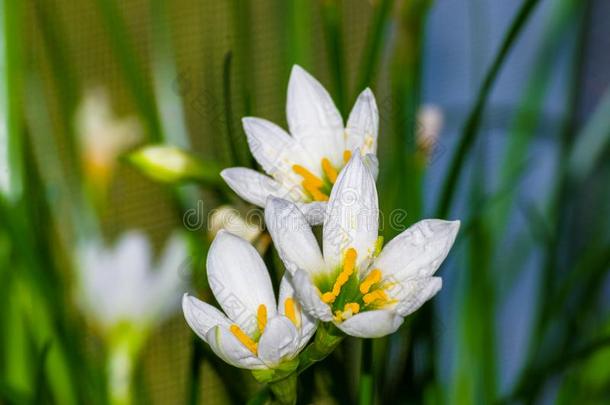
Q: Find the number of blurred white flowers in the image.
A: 2